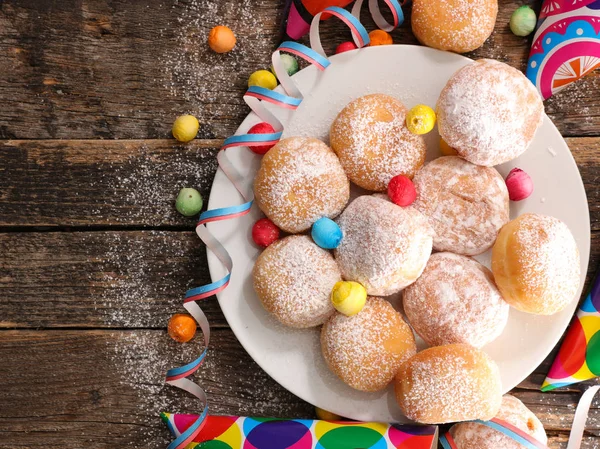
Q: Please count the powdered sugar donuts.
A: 12